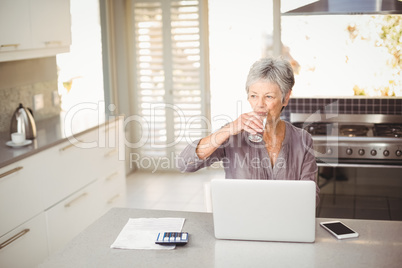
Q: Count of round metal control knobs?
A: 6